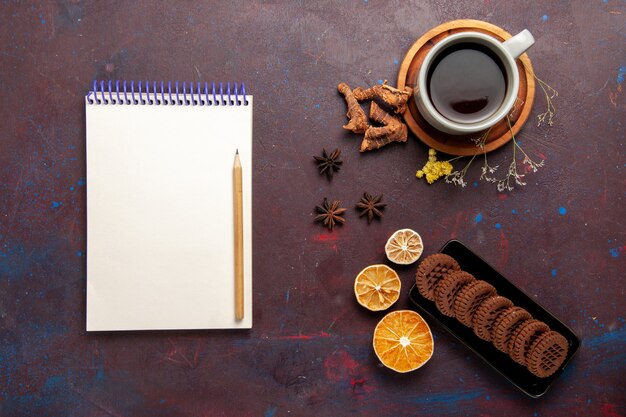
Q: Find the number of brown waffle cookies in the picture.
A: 7